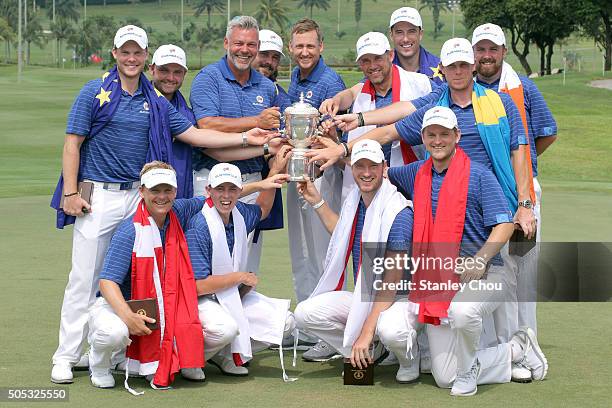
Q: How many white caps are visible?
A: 11